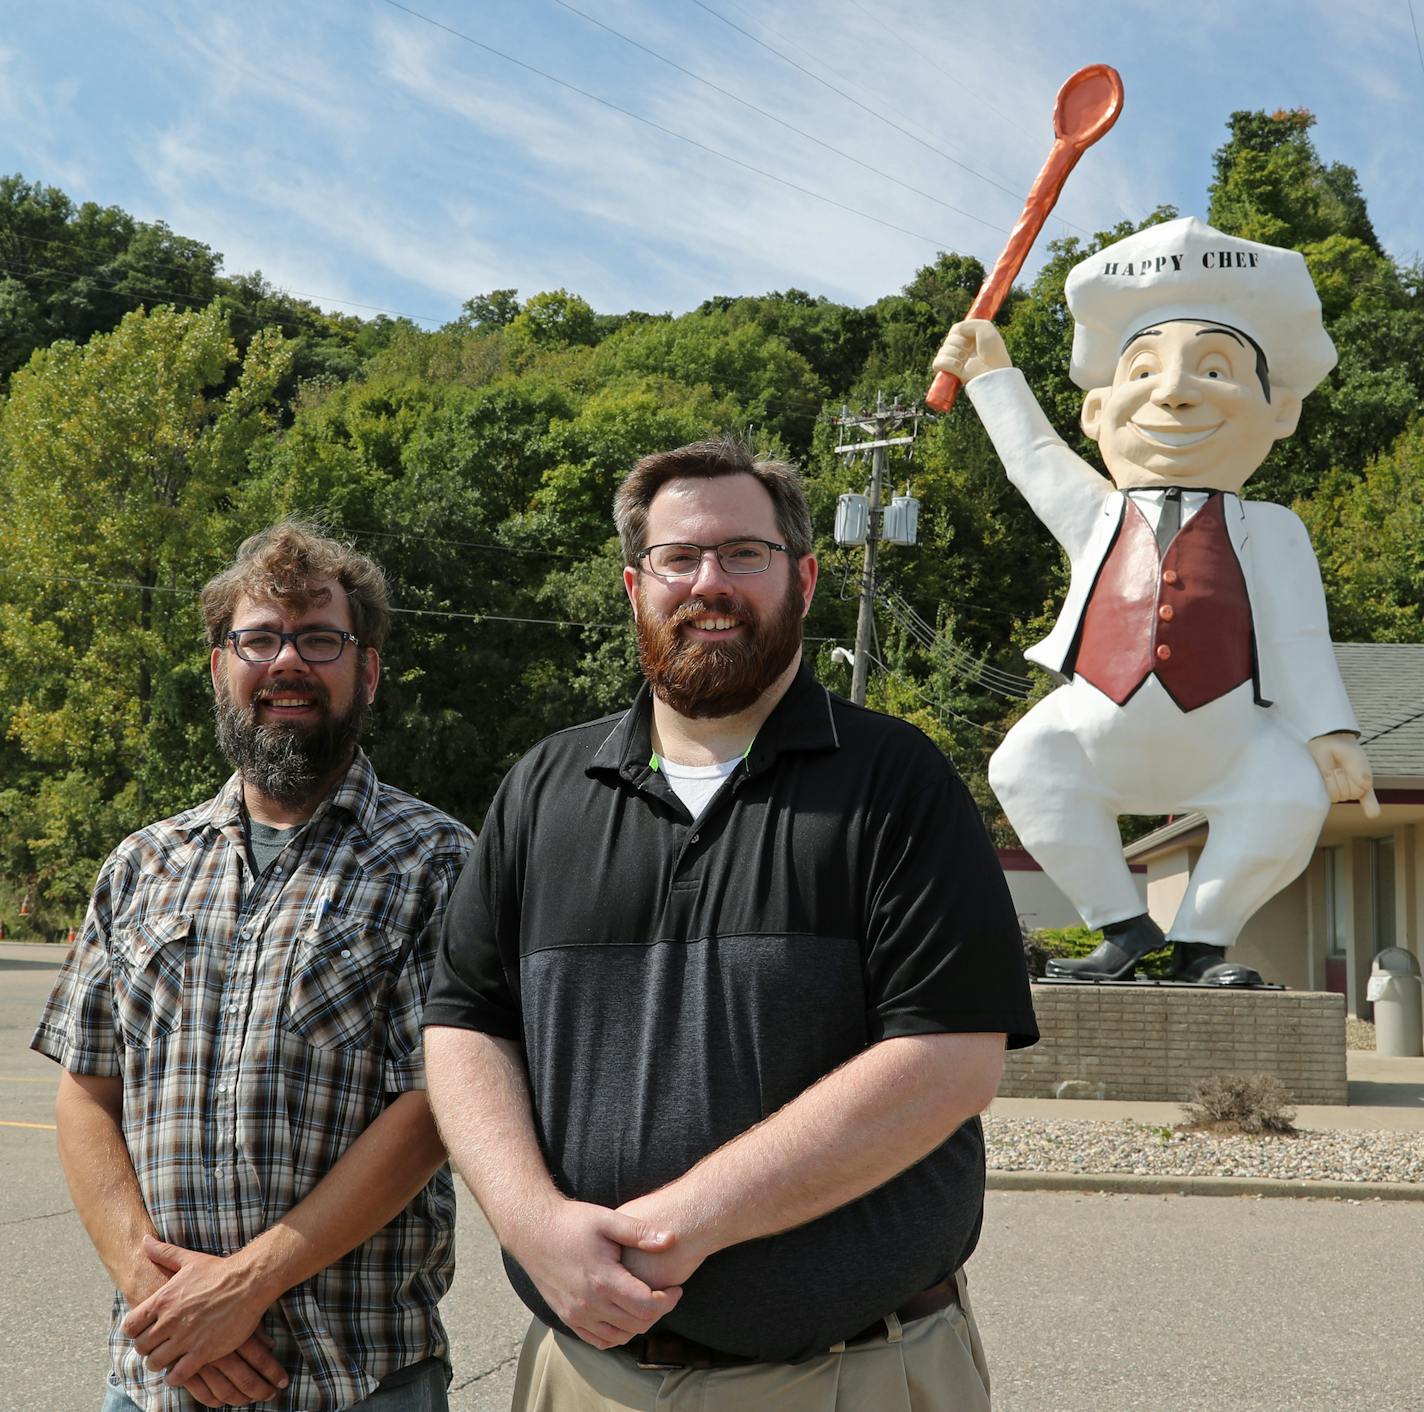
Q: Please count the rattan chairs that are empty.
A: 0